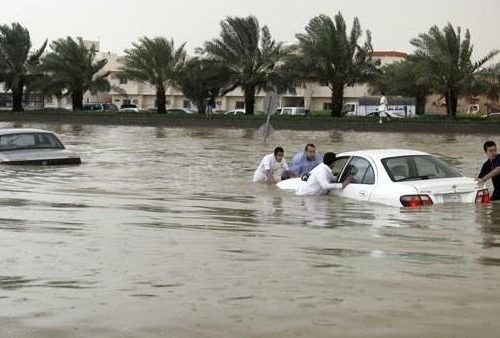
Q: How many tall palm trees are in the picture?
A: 6